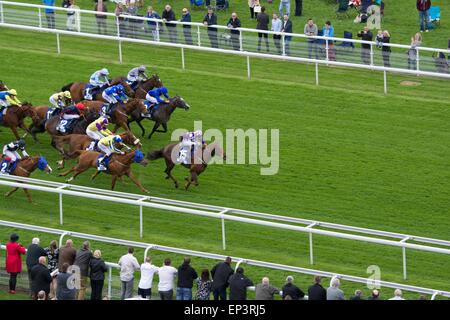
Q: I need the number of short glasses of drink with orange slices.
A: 0